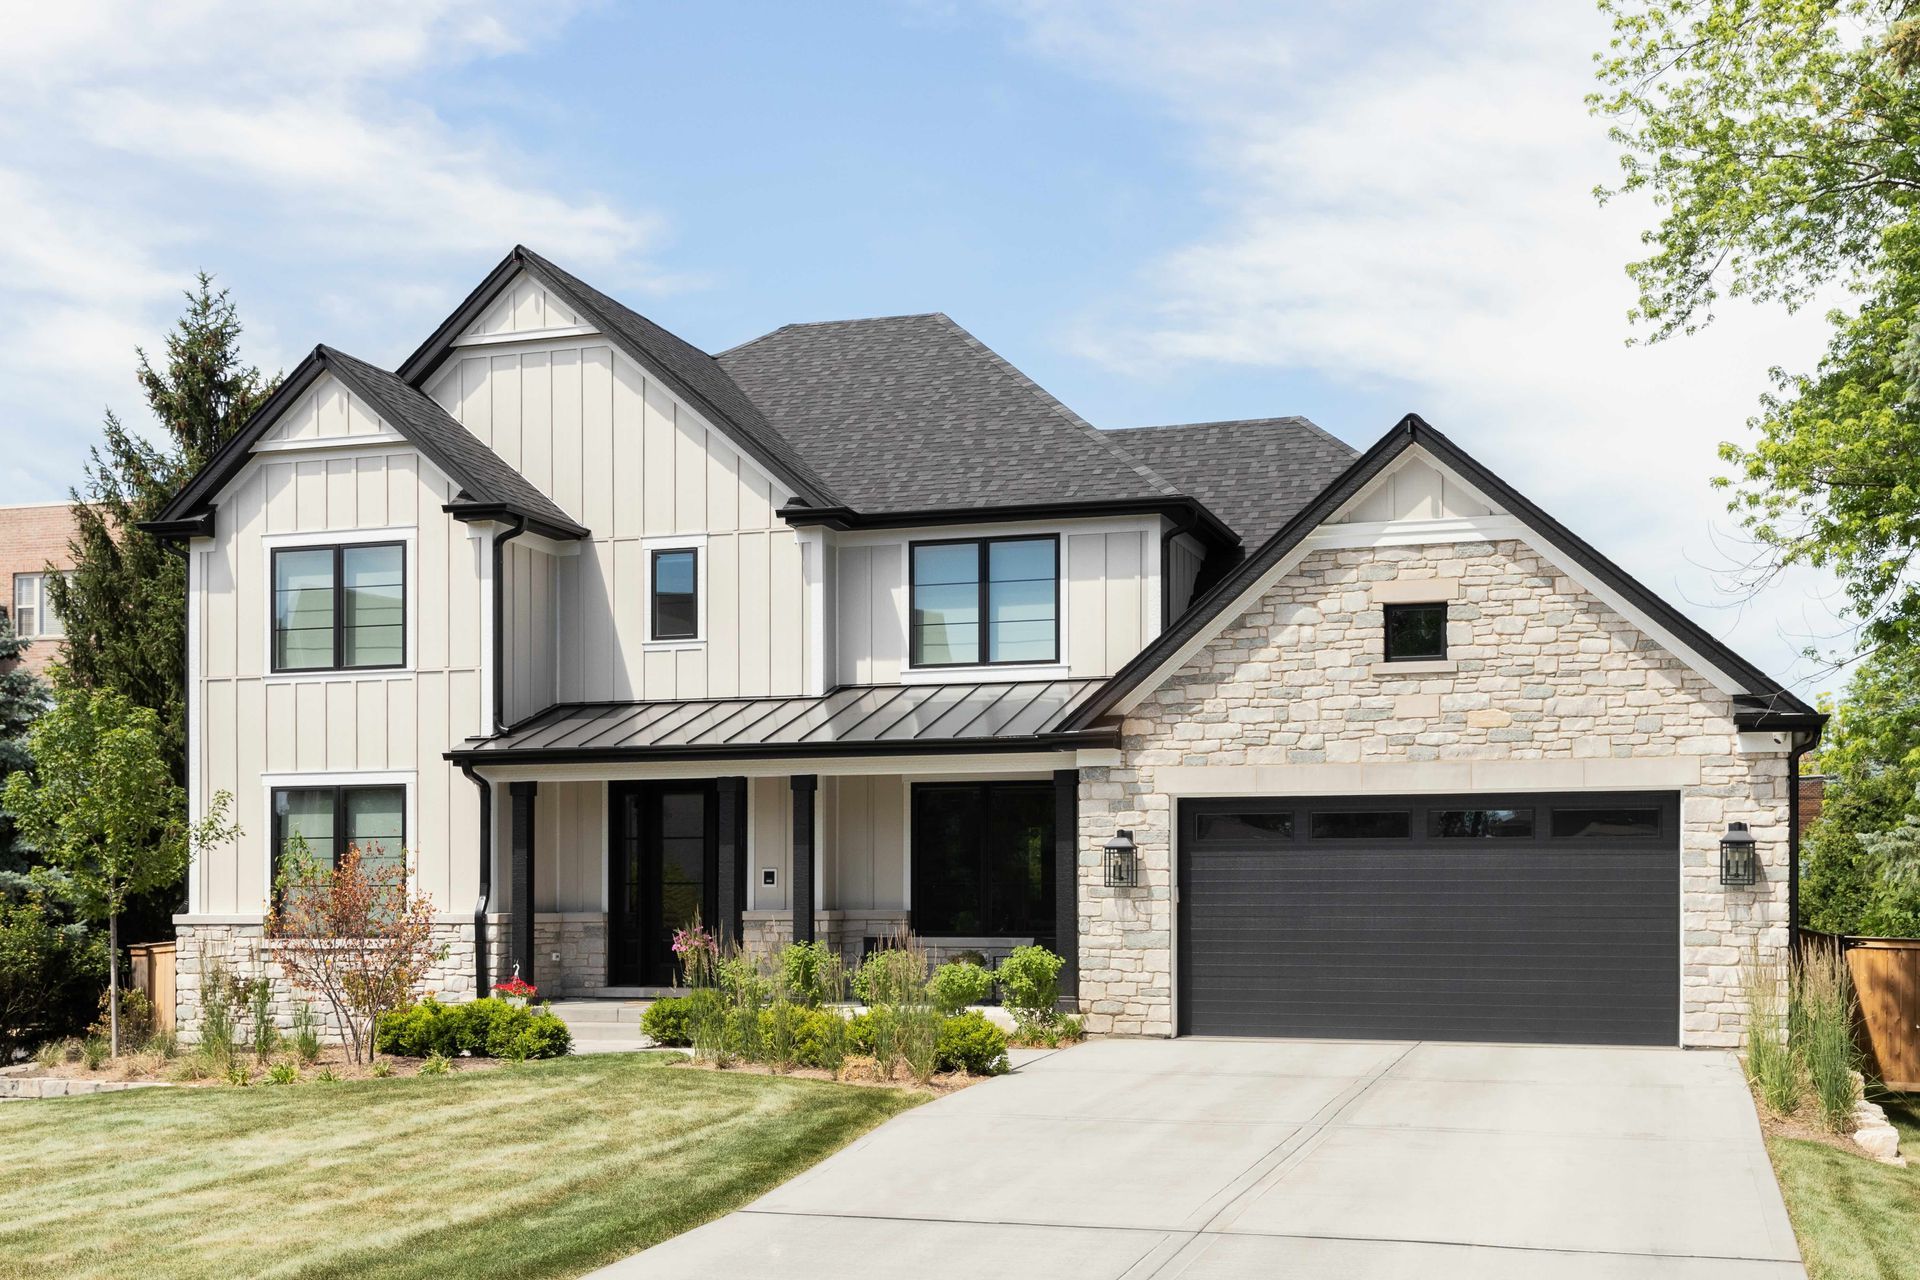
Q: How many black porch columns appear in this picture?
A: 4